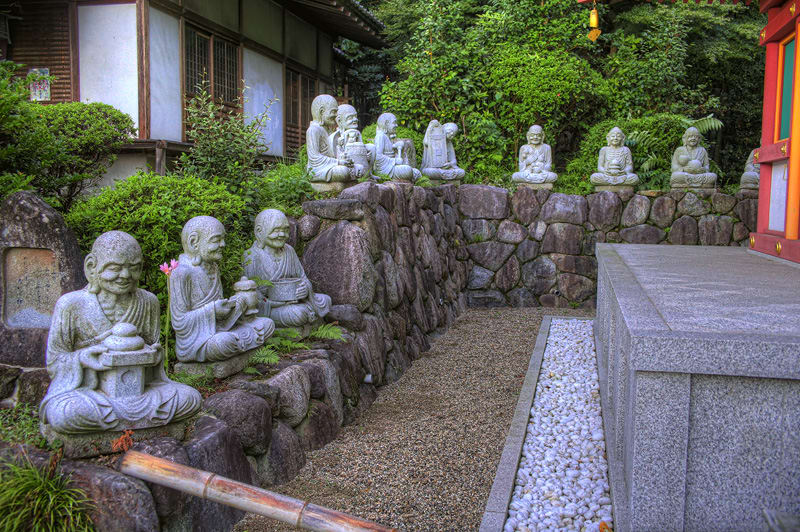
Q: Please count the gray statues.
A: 11